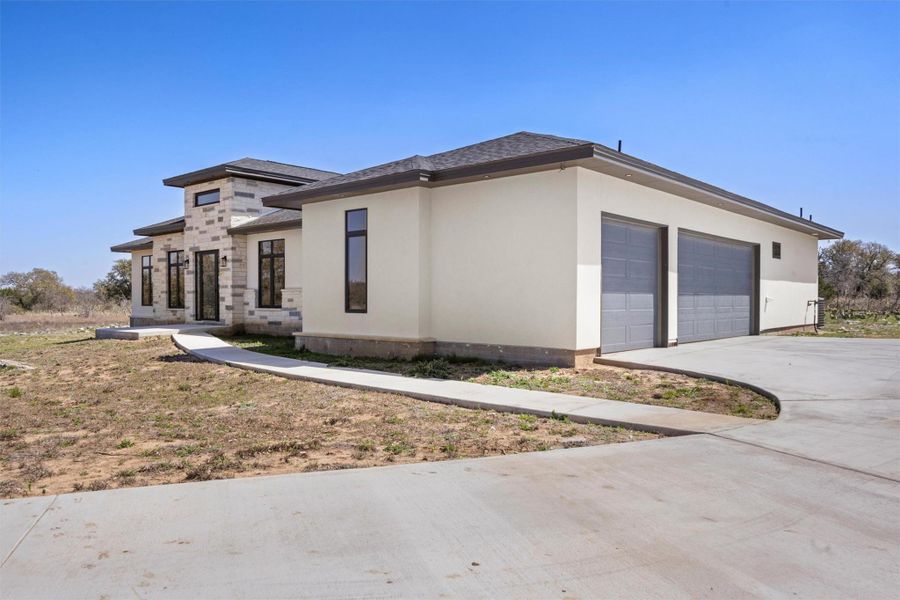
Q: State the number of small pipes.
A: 3